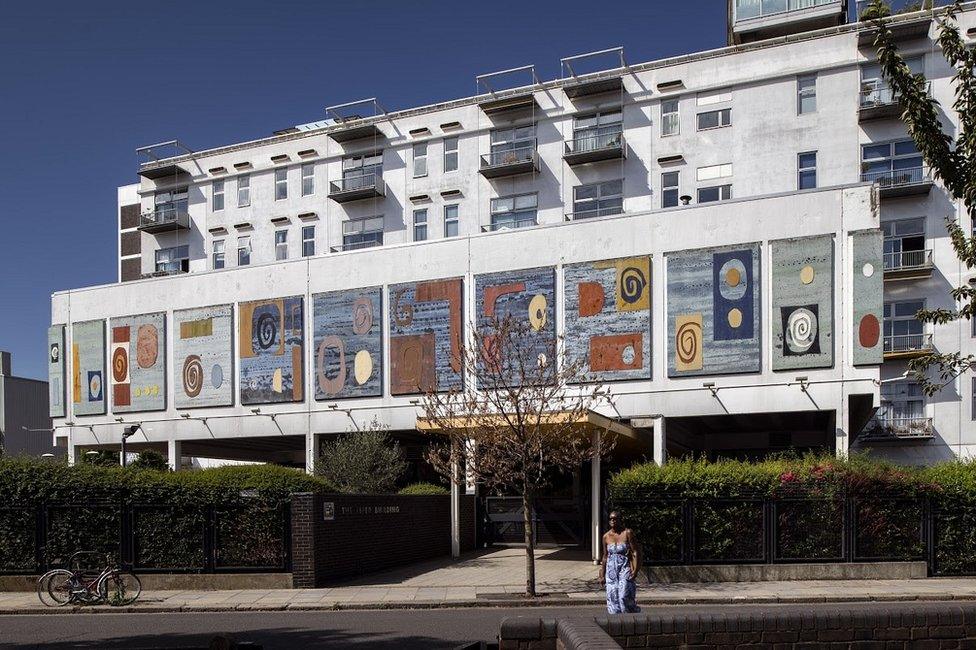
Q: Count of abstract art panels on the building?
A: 12